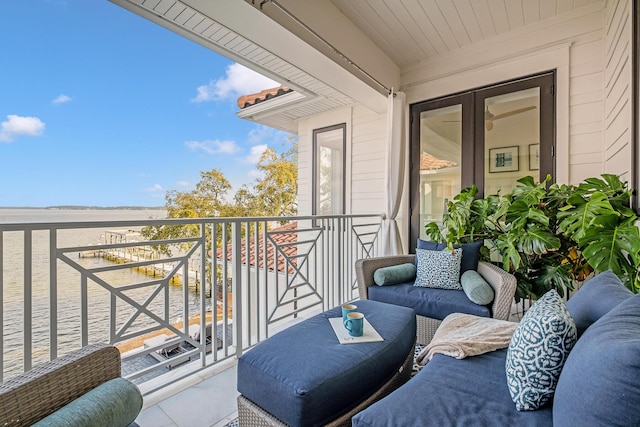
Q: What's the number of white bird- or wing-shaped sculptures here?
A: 0